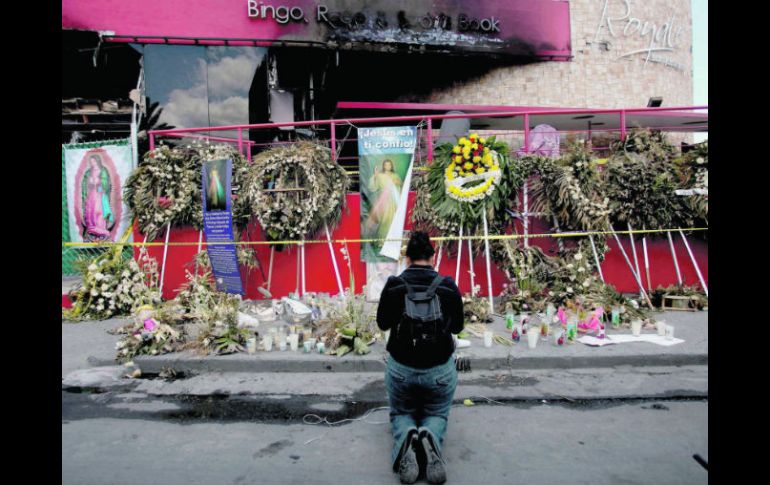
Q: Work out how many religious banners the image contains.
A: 3